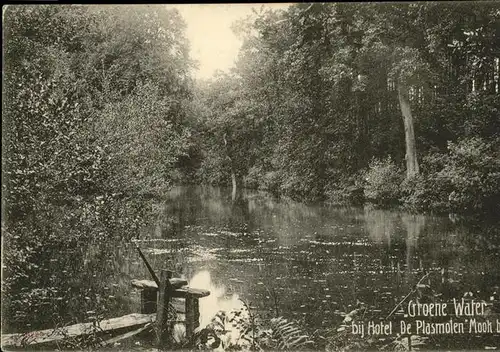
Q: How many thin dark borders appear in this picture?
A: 2